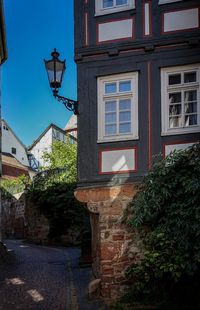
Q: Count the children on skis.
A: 0